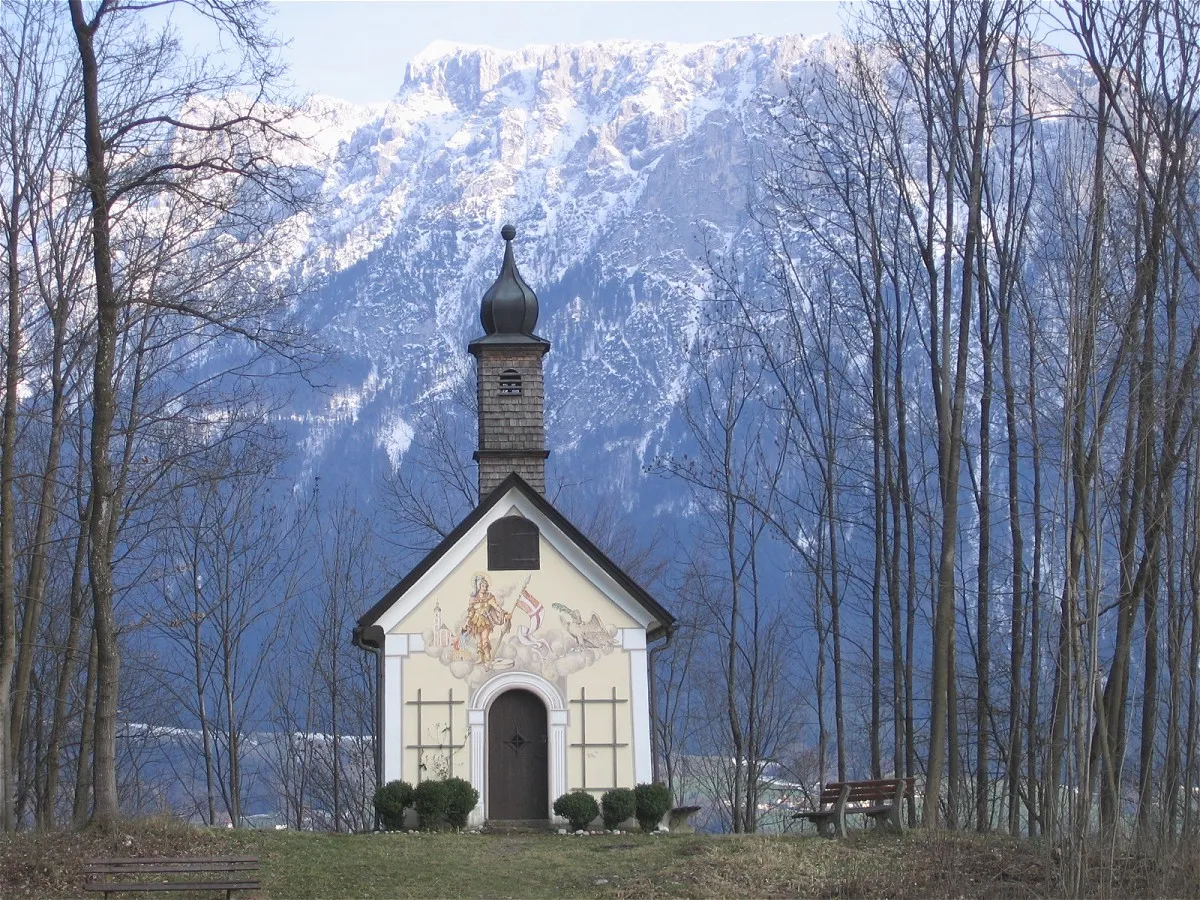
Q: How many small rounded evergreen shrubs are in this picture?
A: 6